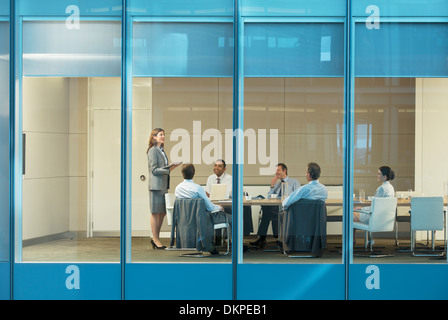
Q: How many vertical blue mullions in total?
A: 4